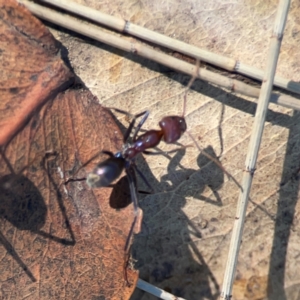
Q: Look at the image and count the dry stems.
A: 4